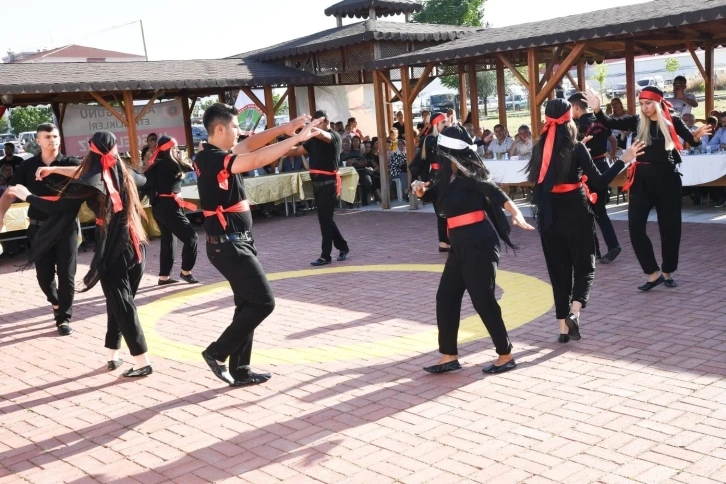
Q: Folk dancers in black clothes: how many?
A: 10